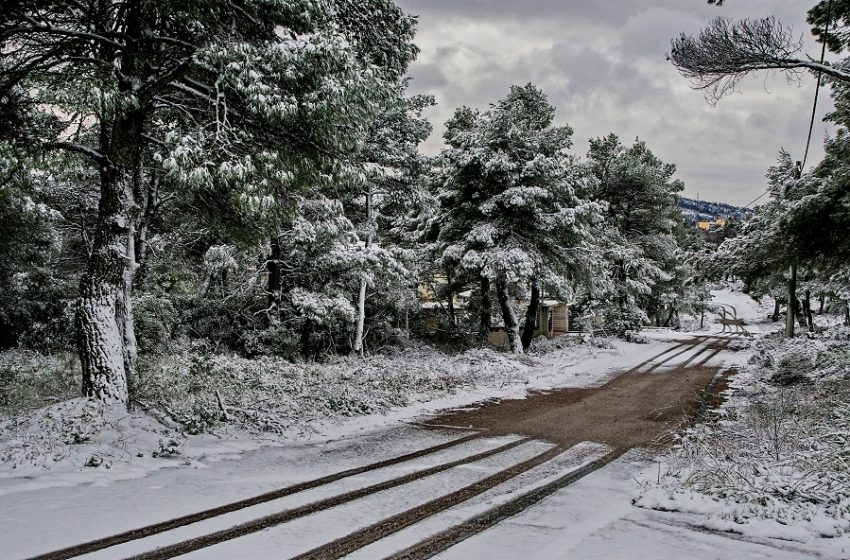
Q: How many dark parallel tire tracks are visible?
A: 4